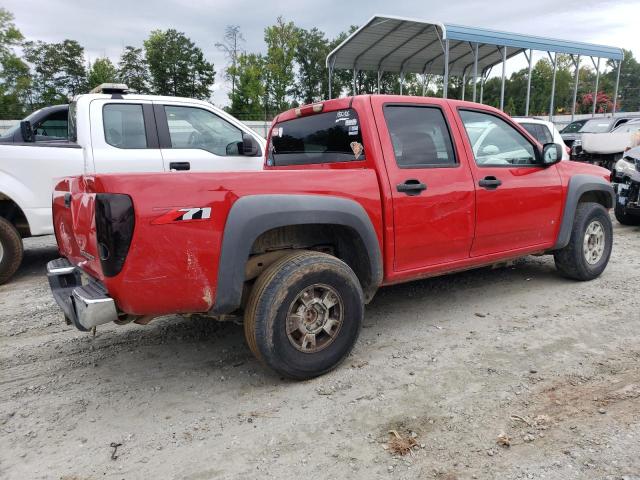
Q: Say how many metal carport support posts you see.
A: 15